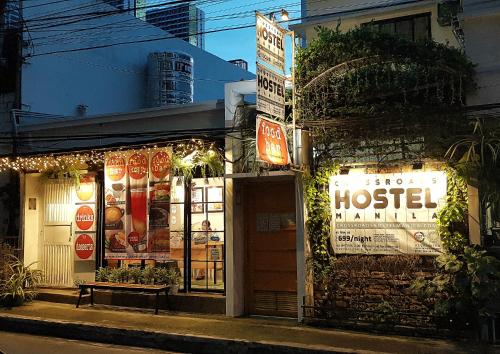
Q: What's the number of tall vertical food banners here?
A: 3